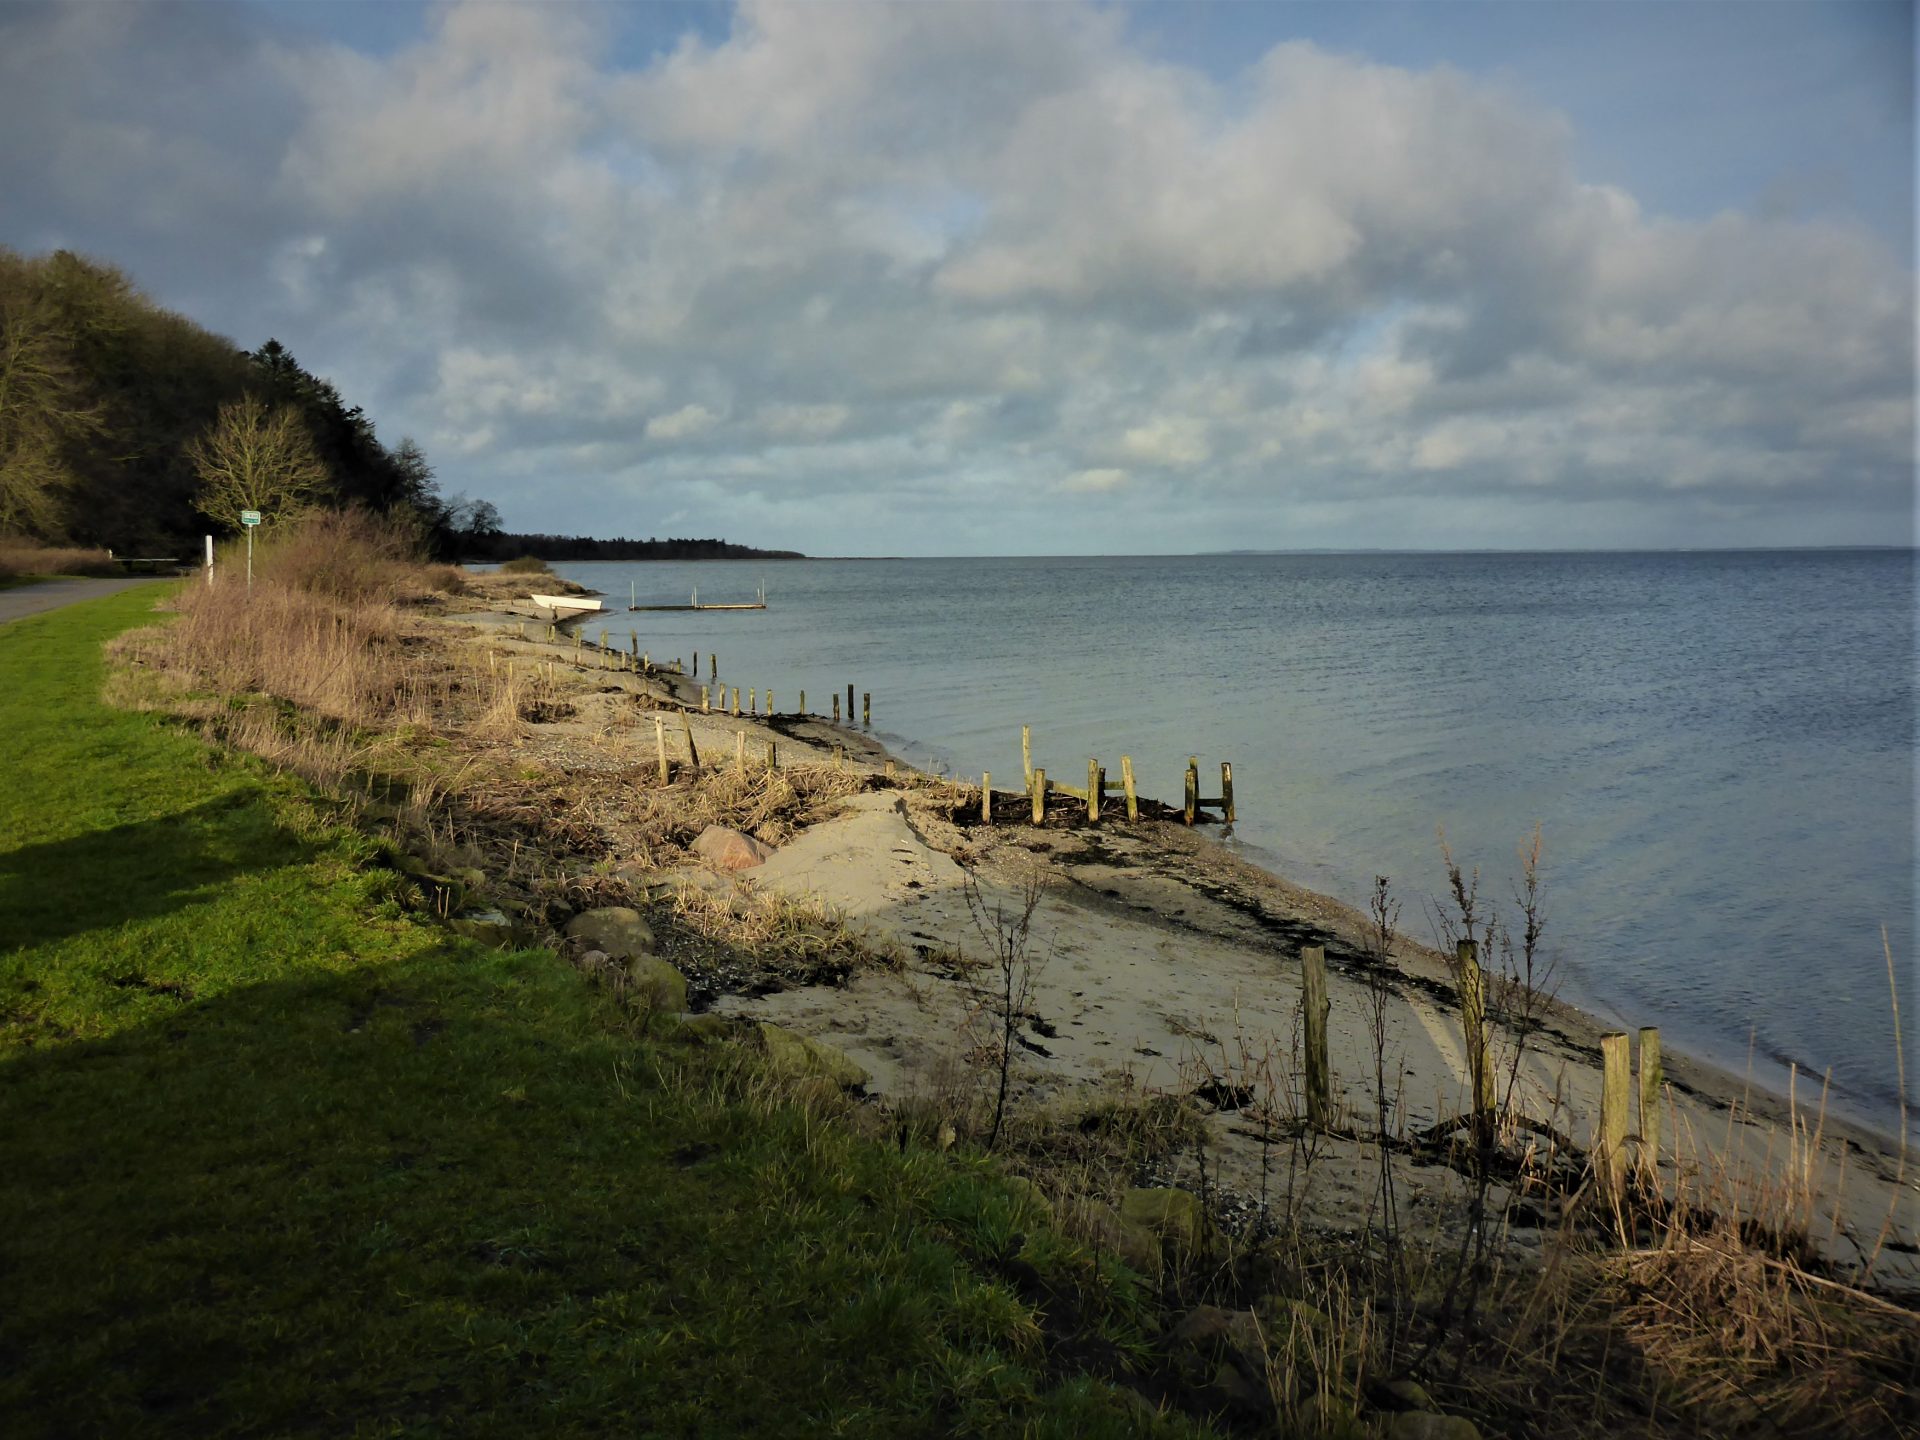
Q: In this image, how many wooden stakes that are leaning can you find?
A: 1